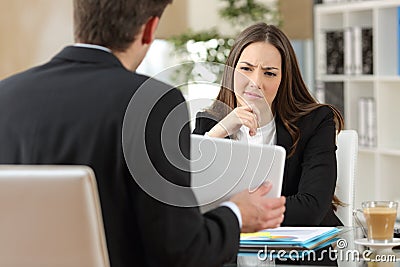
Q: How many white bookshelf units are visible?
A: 1